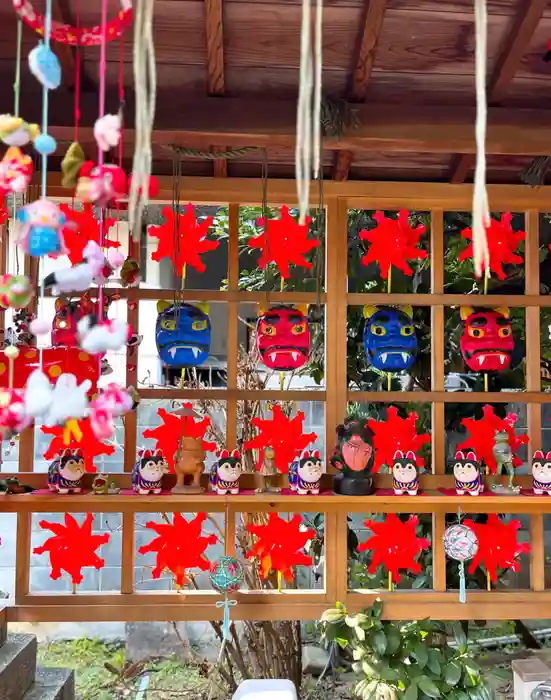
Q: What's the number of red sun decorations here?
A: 15